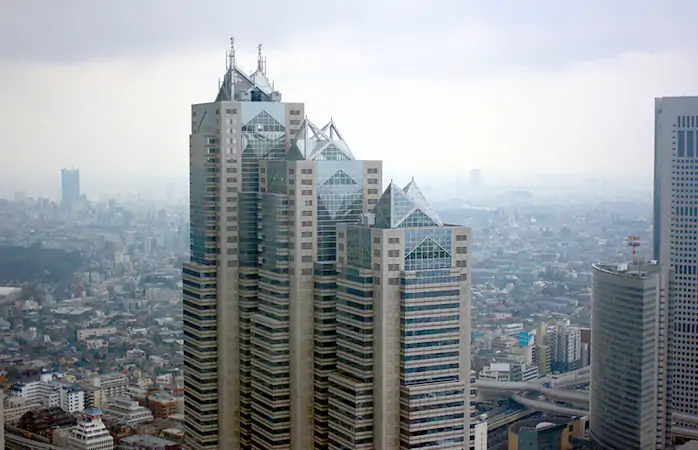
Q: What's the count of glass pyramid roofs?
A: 3